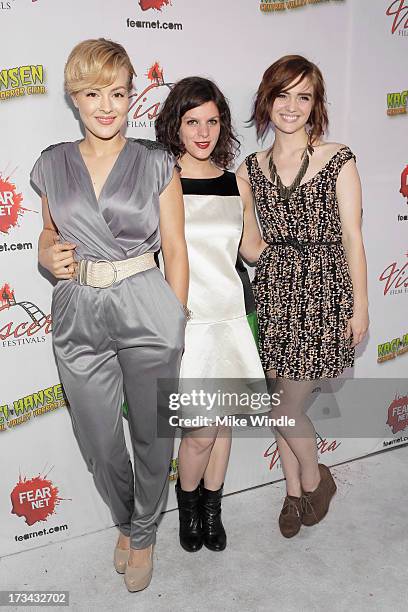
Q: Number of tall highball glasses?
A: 0